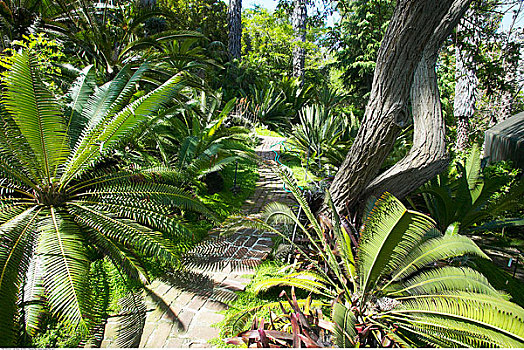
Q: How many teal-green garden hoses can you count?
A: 1